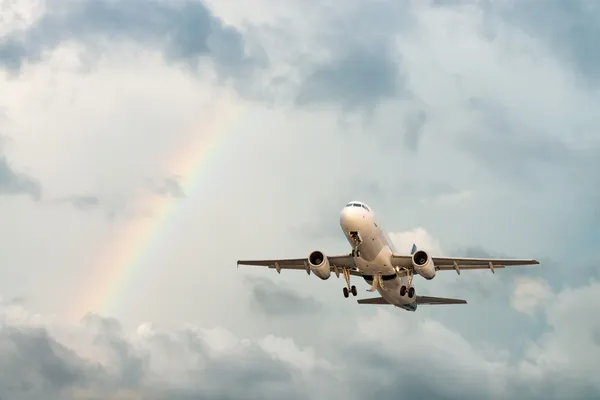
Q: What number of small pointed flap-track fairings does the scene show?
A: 5